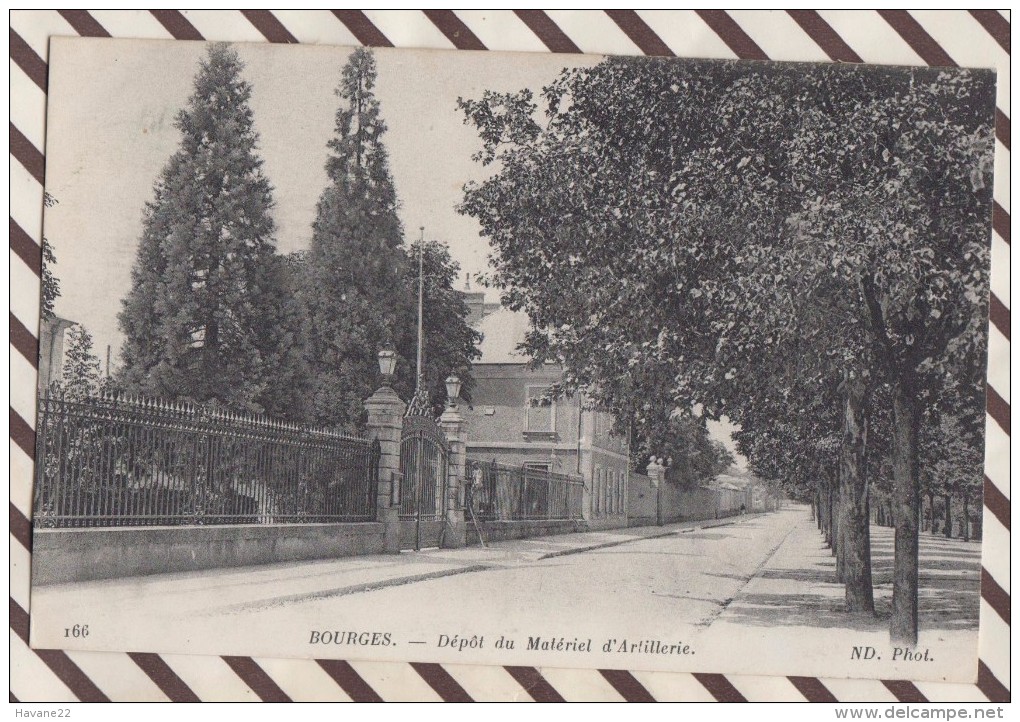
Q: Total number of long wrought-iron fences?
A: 2